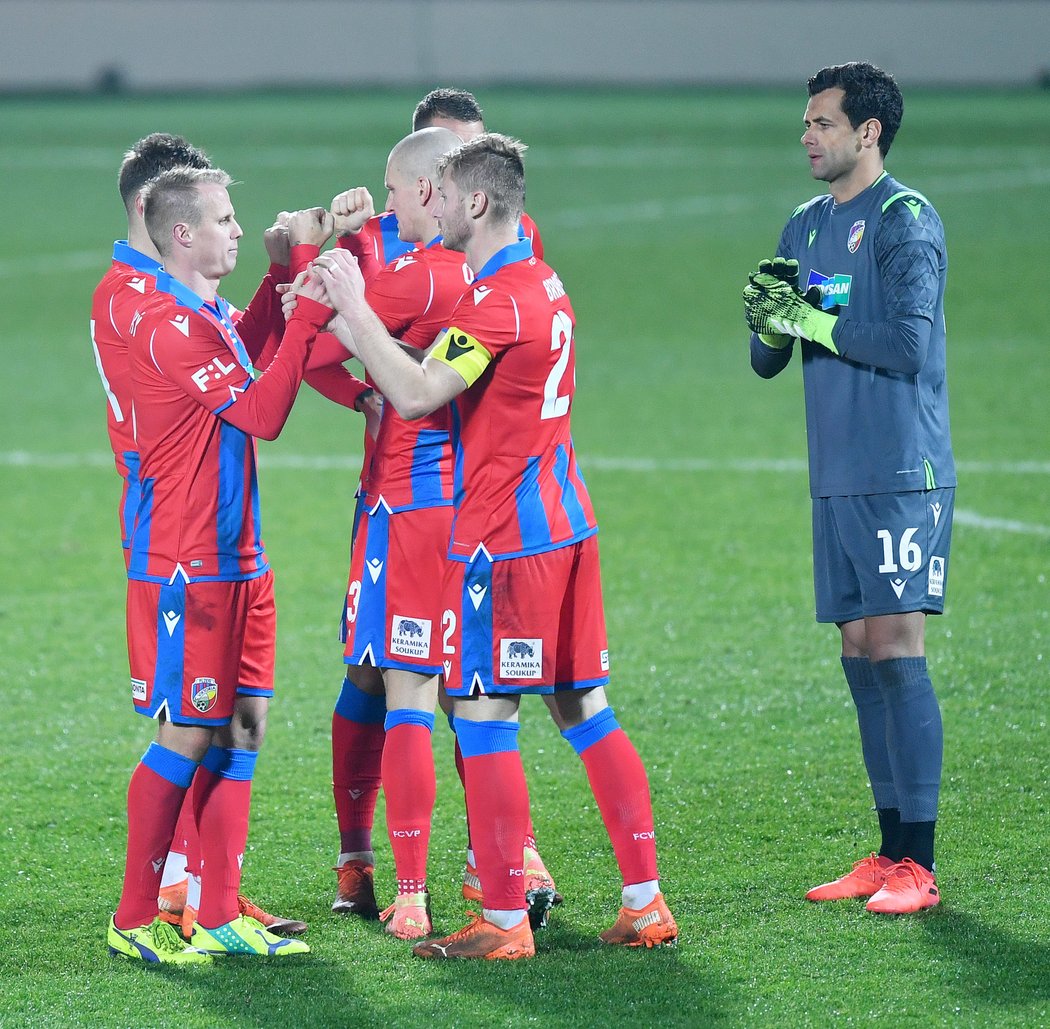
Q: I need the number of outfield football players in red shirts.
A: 5